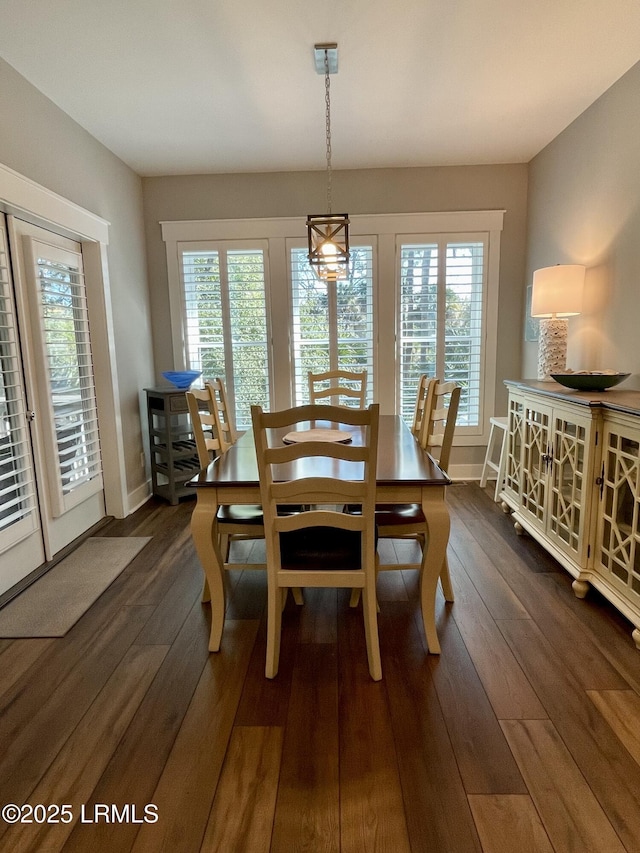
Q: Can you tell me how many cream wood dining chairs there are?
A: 6